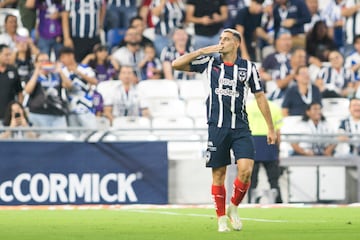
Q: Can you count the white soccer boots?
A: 2